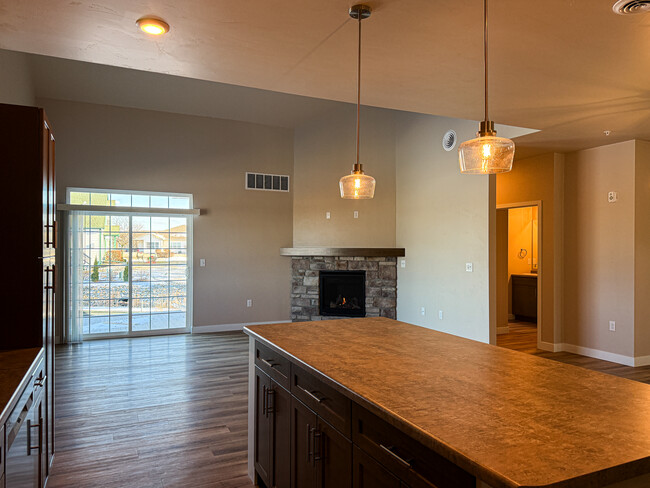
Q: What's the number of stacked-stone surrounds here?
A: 1